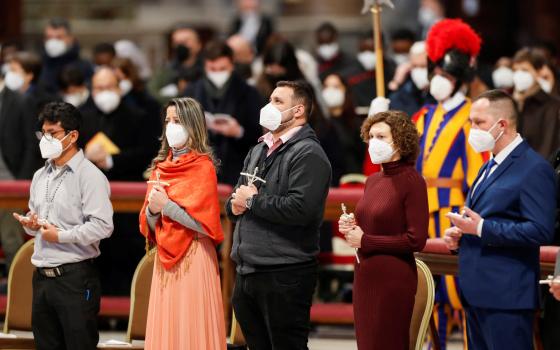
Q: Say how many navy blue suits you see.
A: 1